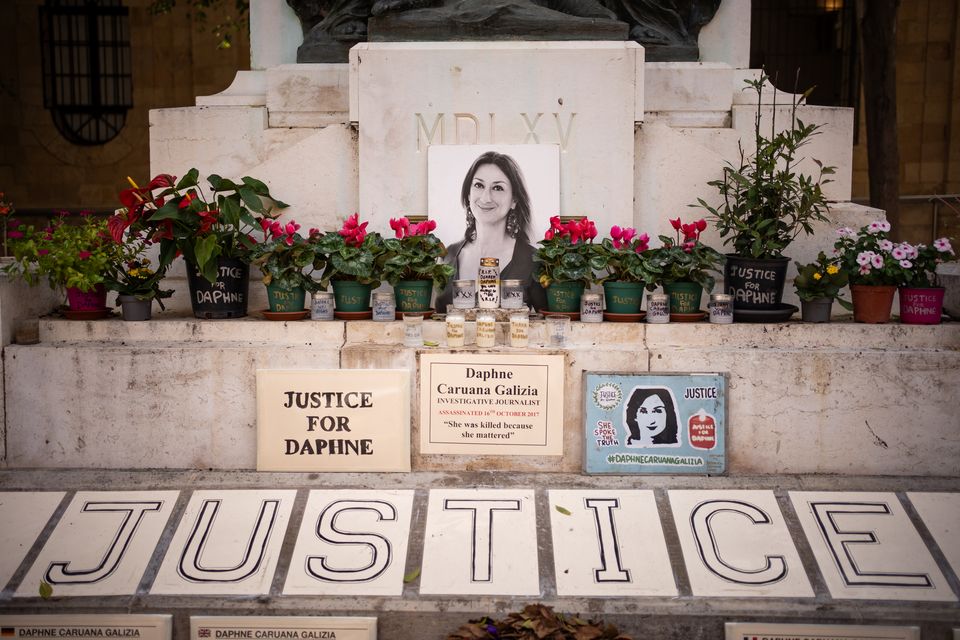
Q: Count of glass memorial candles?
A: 13